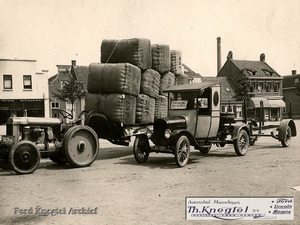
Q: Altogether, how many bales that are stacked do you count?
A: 10